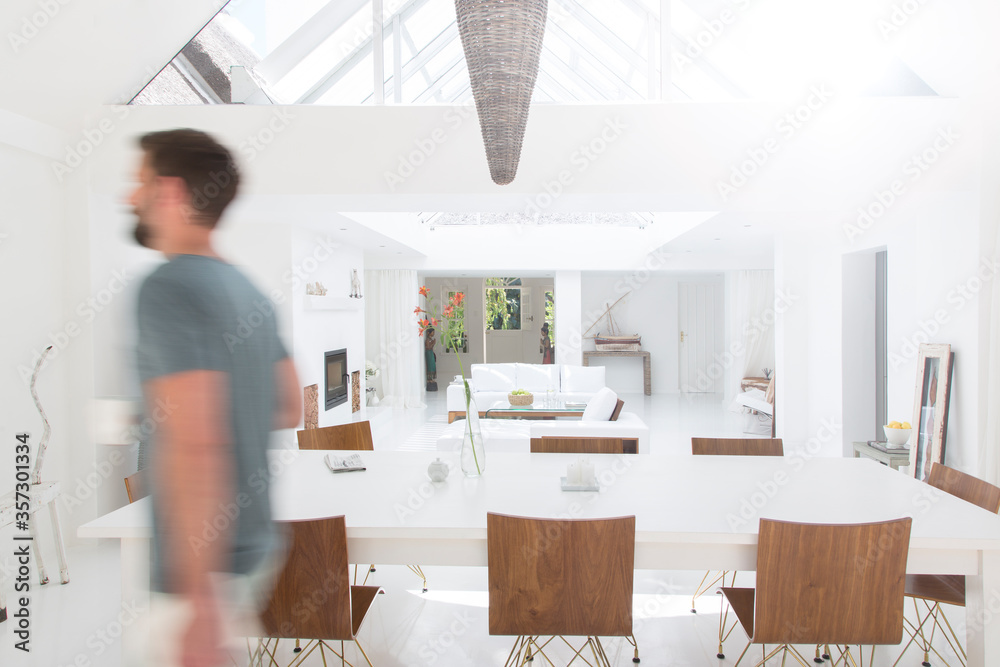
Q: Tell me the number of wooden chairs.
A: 8